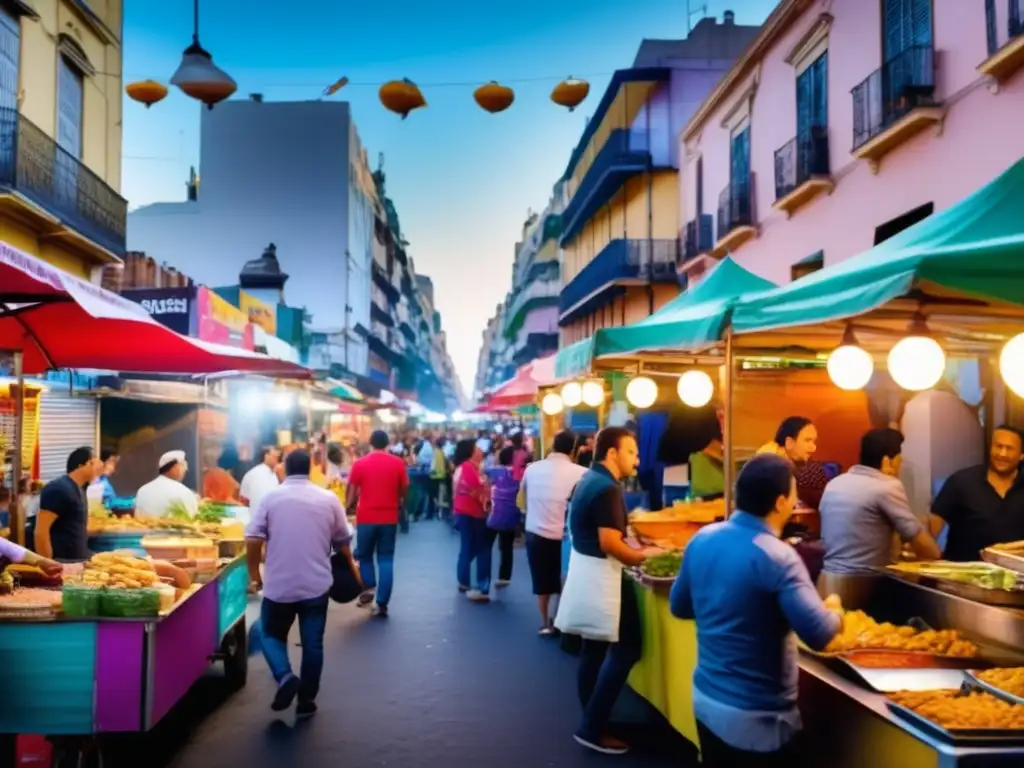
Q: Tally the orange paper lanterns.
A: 4